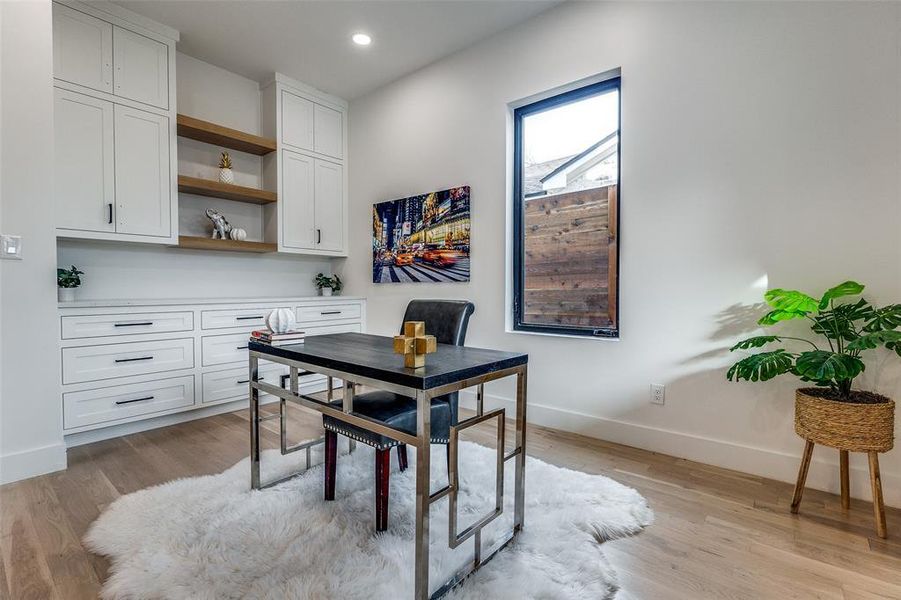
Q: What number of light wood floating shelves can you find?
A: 3